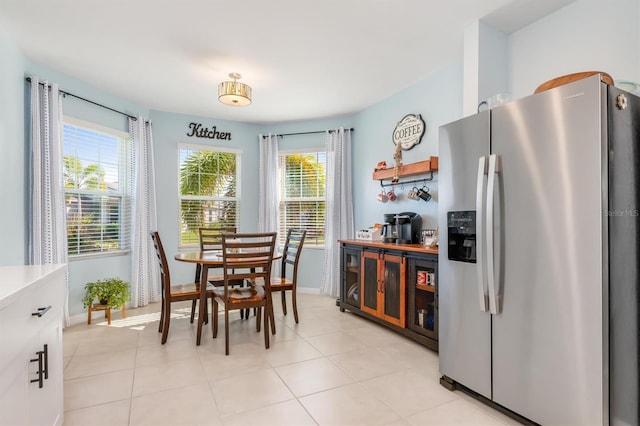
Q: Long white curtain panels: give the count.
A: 4